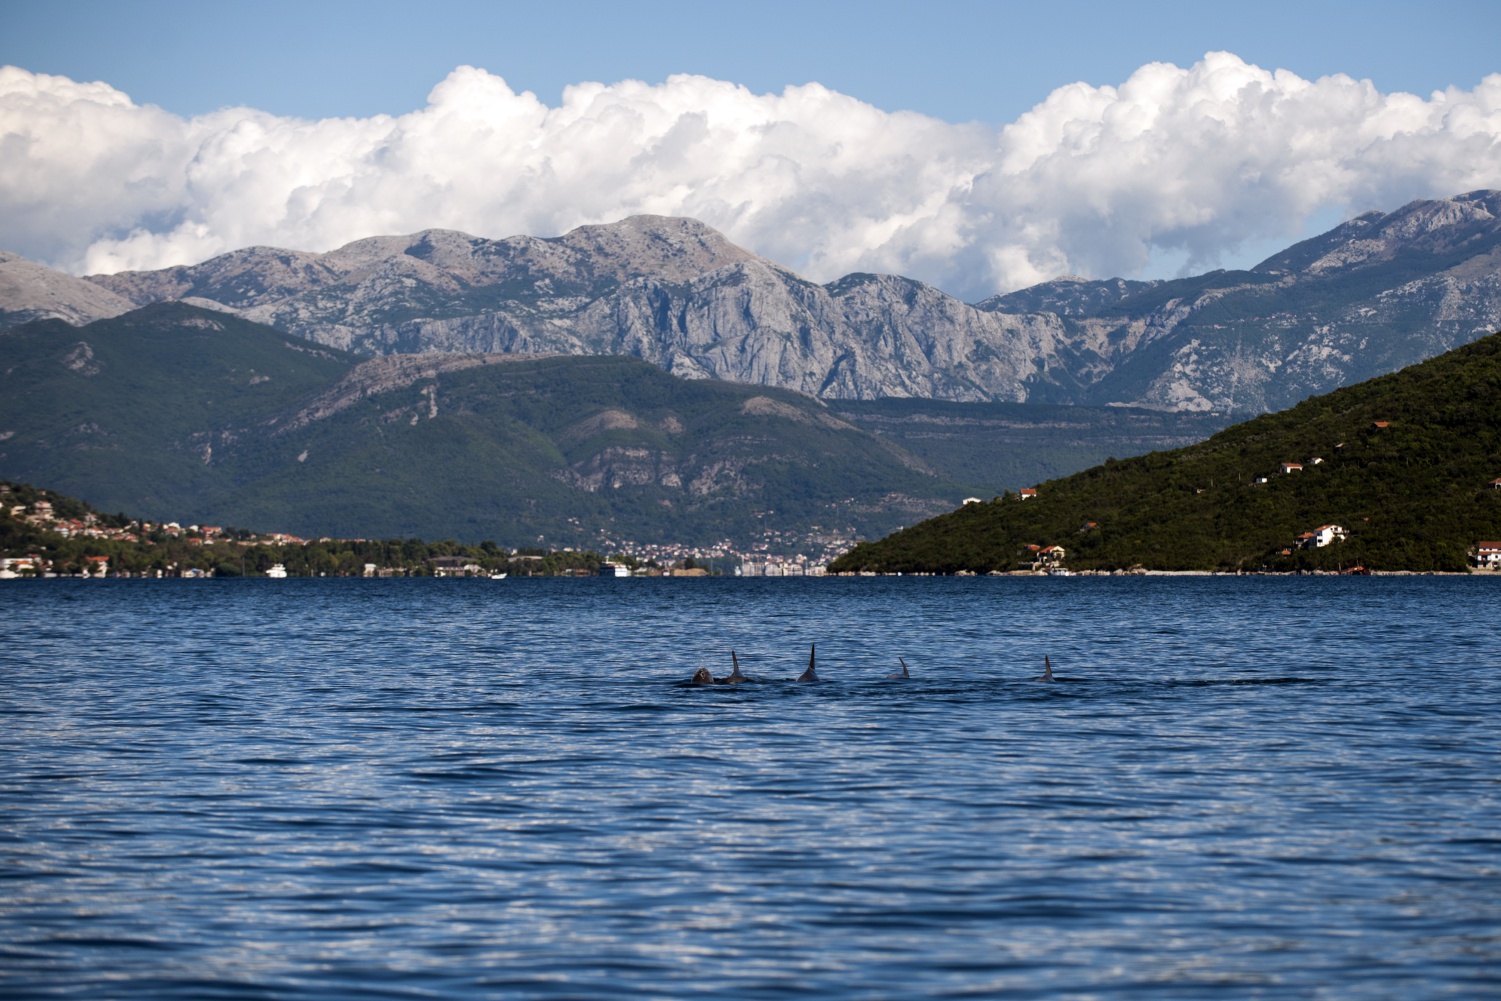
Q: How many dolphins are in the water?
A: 5